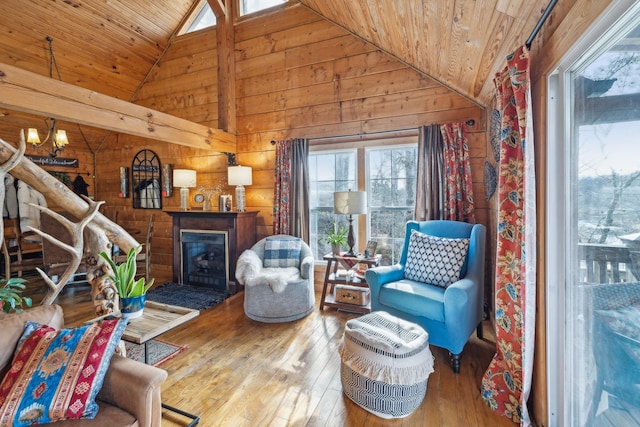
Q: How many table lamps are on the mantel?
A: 2